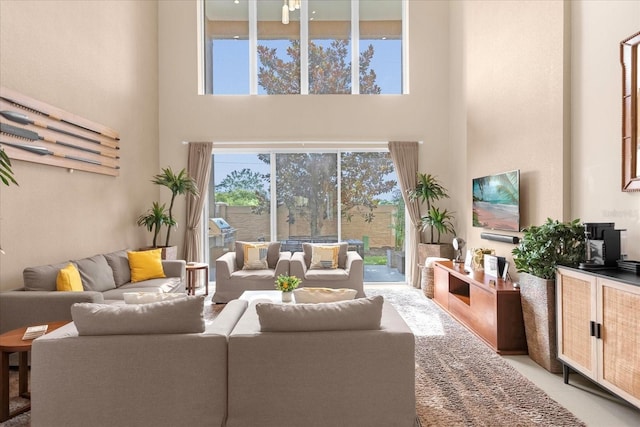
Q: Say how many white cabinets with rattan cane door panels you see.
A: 1